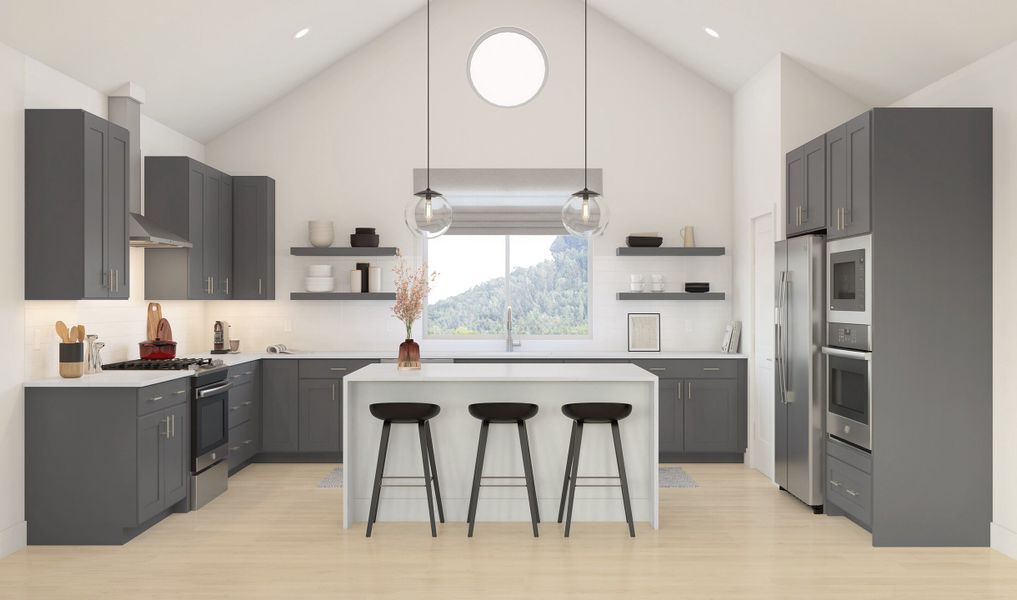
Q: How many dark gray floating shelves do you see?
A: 4